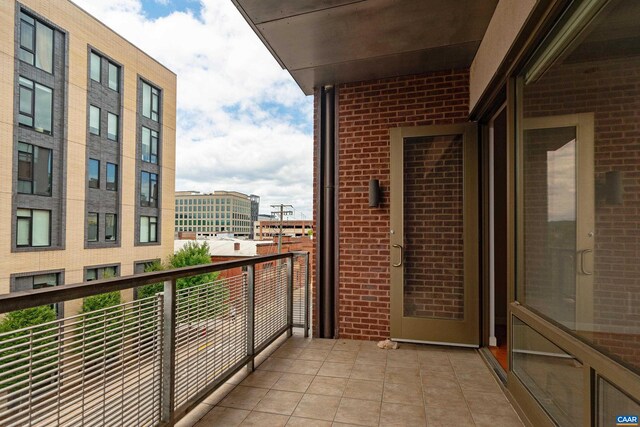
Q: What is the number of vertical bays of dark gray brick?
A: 3